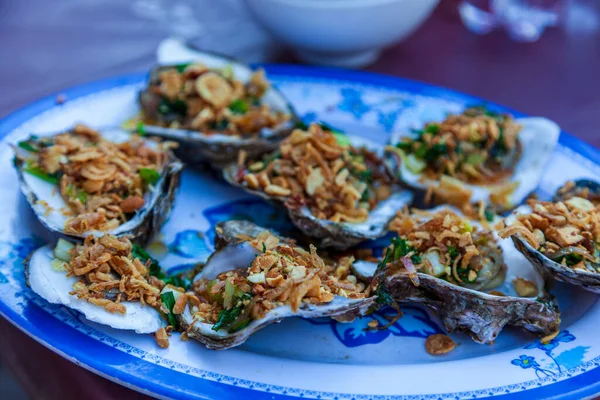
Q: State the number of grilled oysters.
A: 8